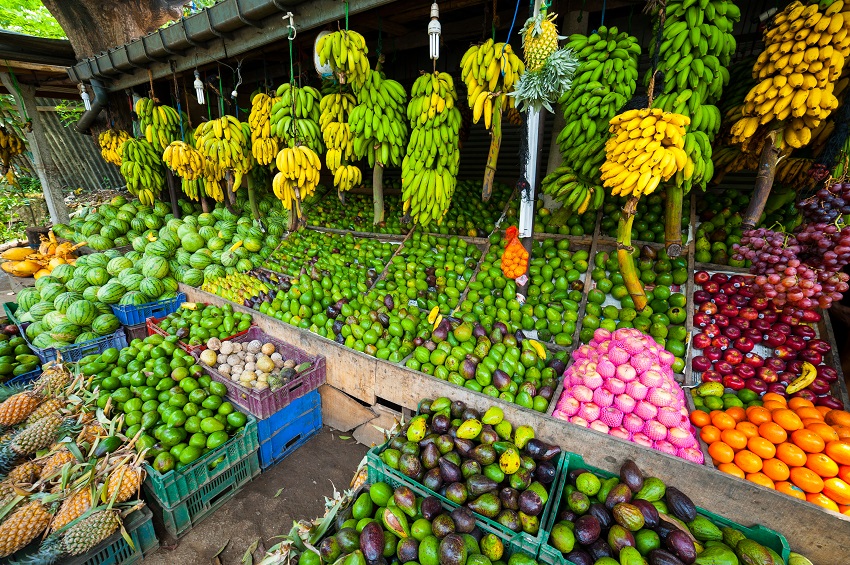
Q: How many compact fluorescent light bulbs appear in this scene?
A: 3